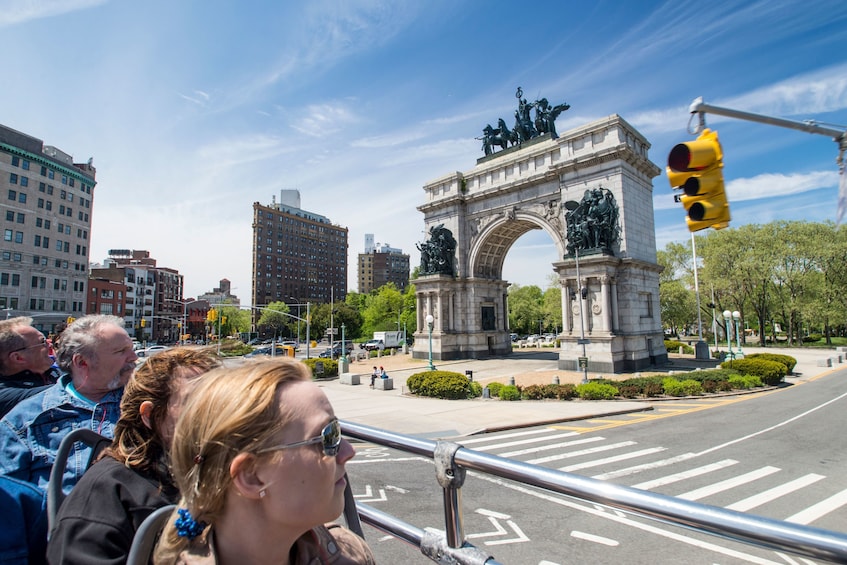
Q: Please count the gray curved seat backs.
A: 2